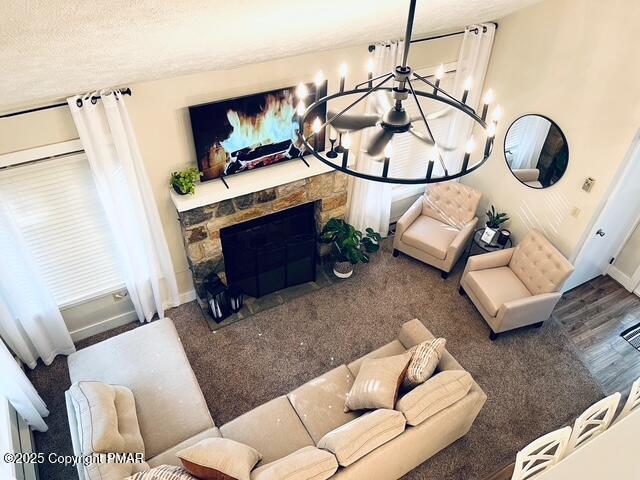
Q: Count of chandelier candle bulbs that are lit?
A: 15